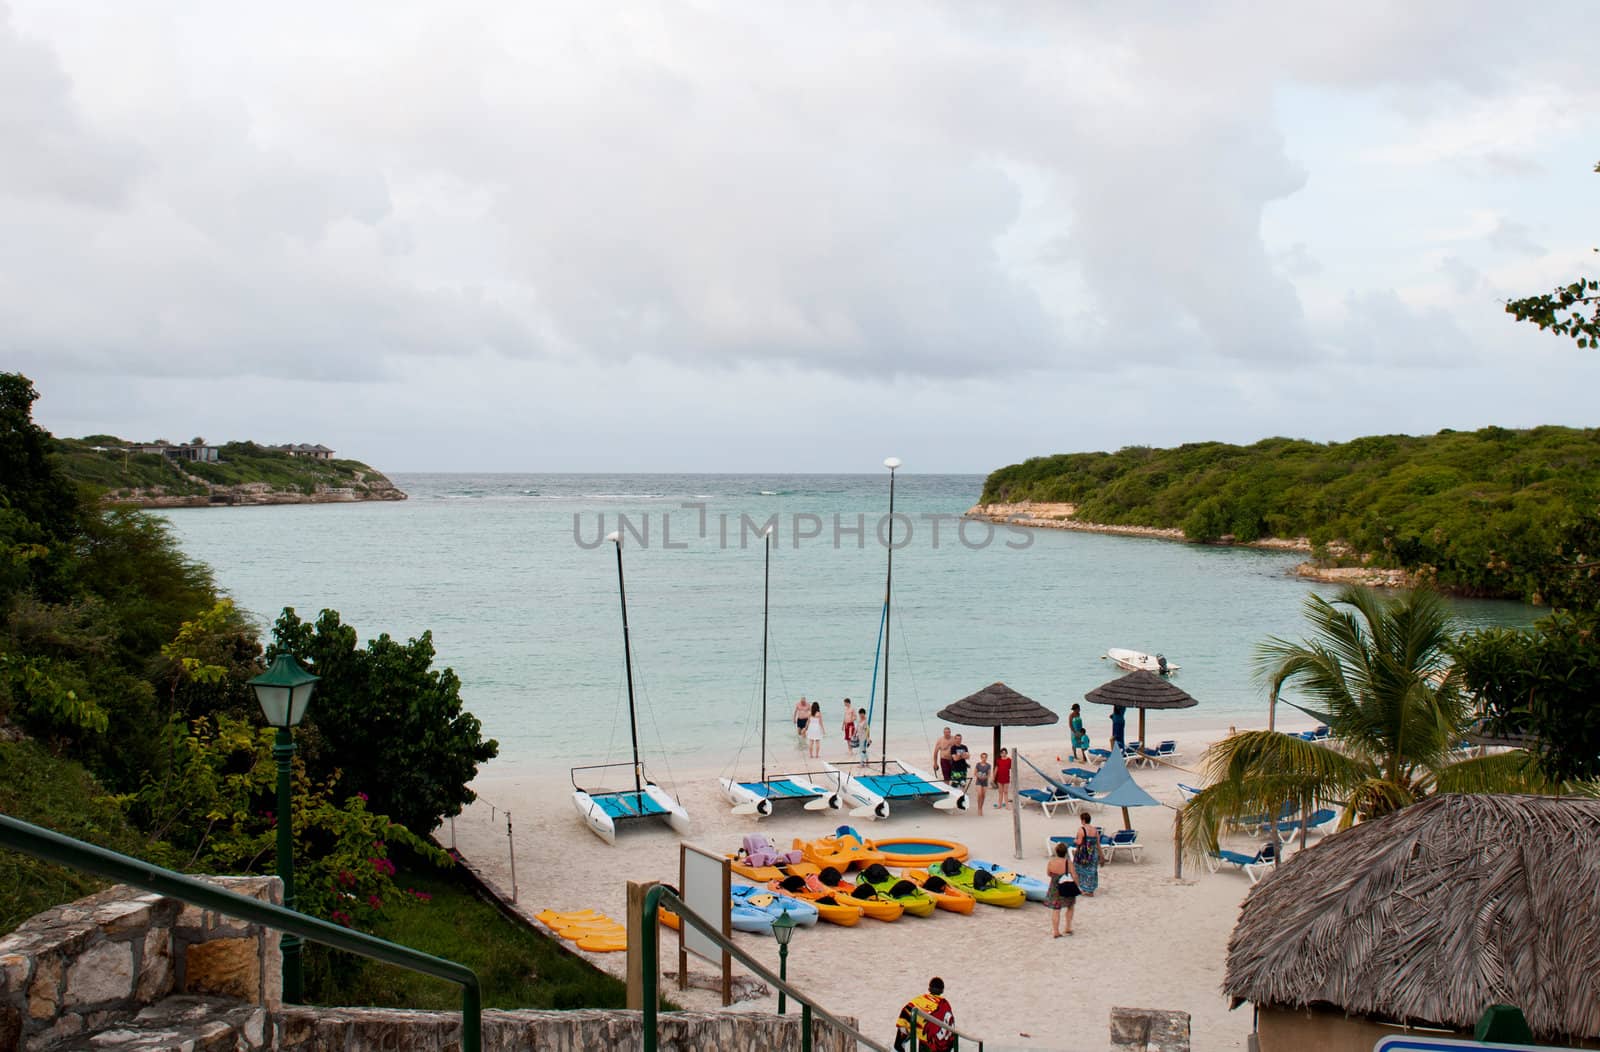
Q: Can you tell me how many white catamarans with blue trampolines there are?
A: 3